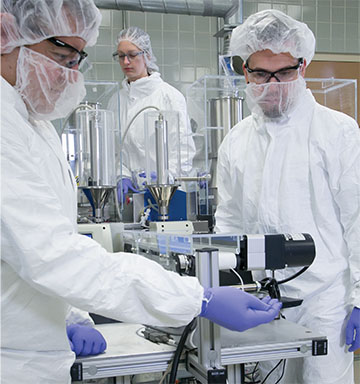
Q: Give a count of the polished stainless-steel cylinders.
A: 3